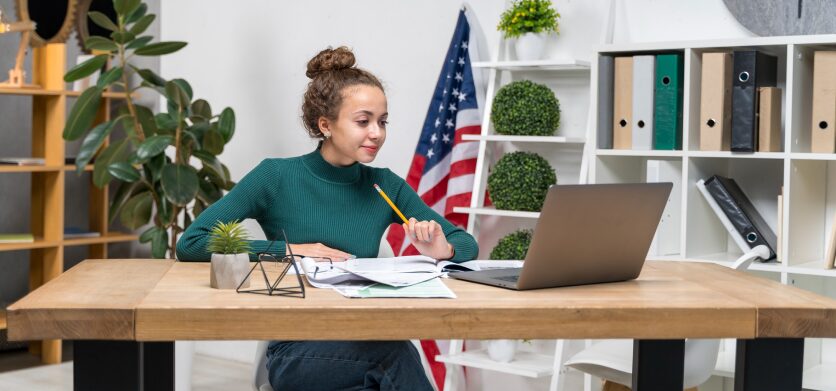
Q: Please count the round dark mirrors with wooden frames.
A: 2